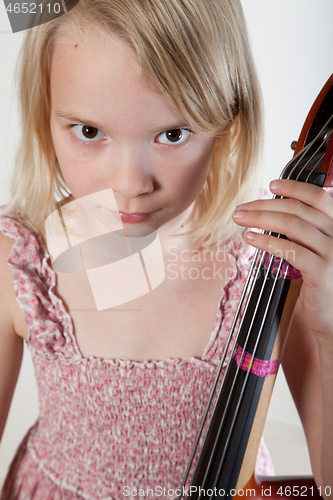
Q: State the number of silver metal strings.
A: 4